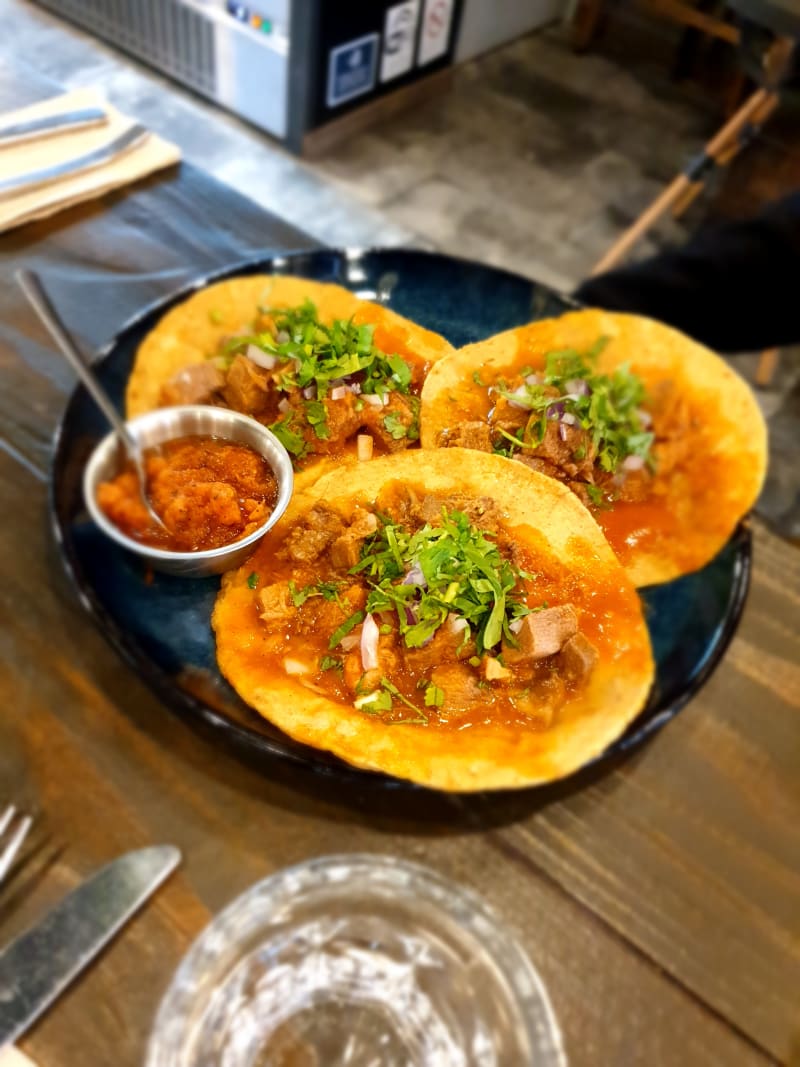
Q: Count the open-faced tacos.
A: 3